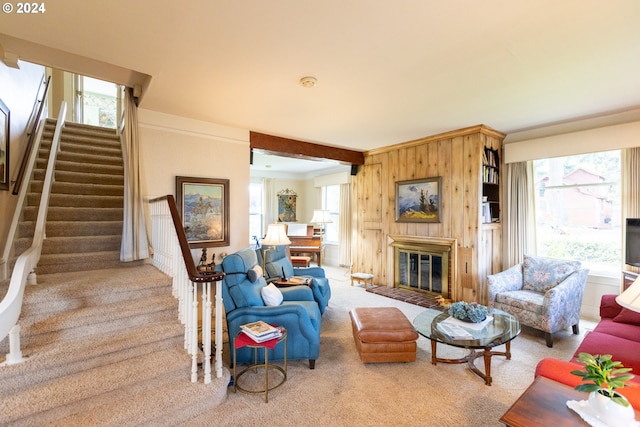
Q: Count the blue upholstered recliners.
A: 2